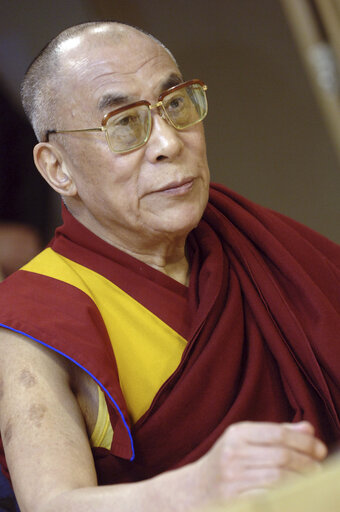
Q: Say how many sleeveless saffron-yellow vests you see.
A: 1